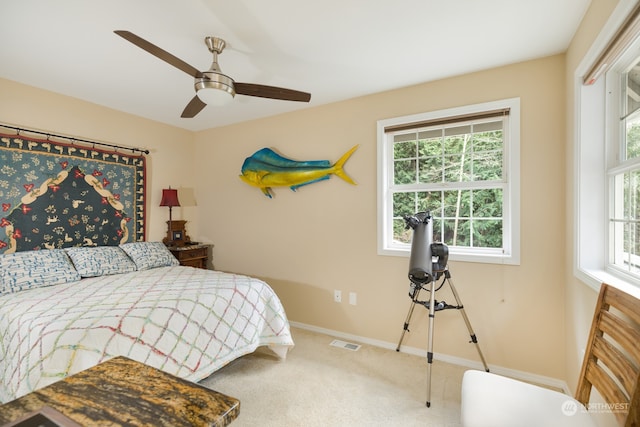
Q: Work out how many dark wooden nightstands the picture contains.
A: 1